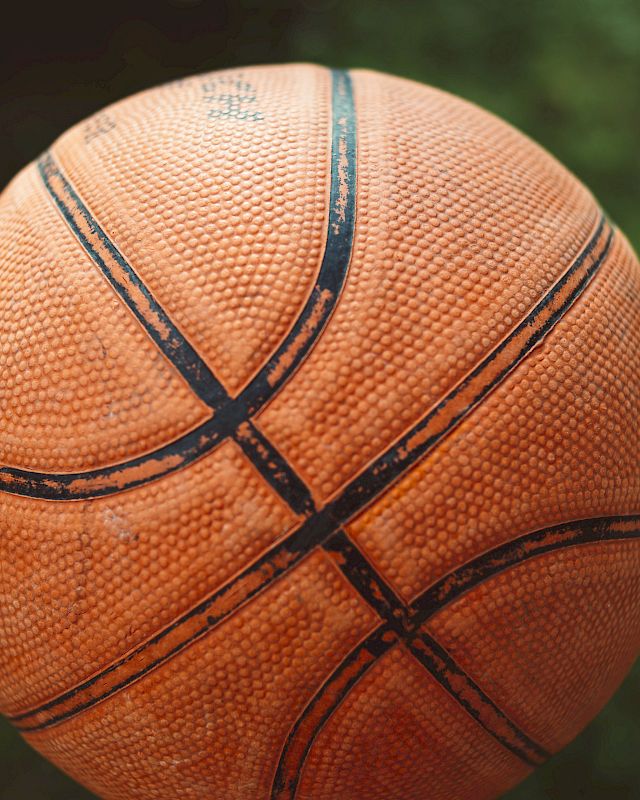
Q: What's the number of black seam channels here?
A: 4